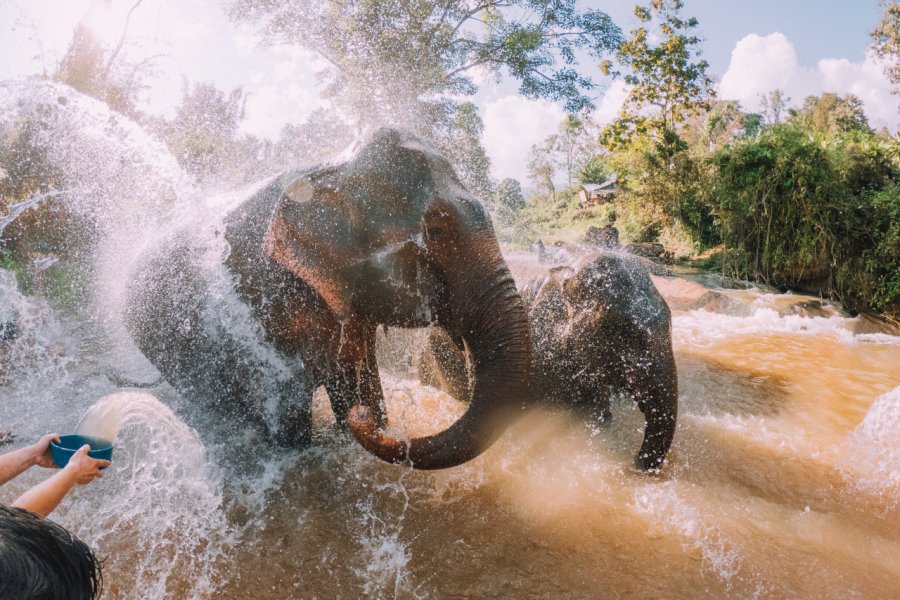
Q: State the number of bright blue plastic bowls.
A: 1